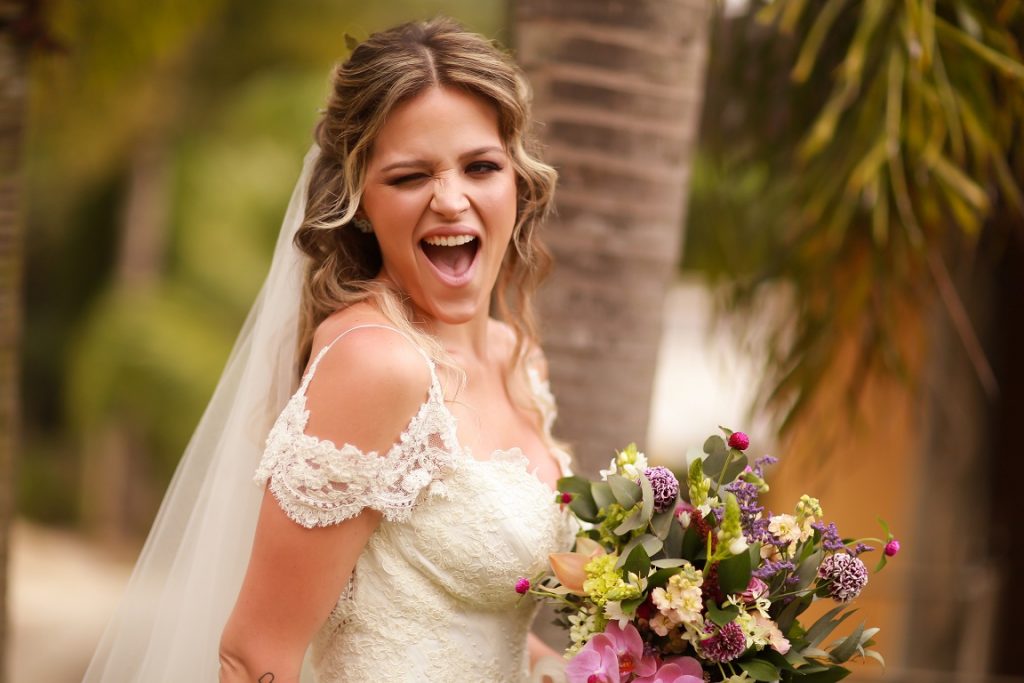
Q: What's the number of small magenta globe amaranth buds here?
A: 4